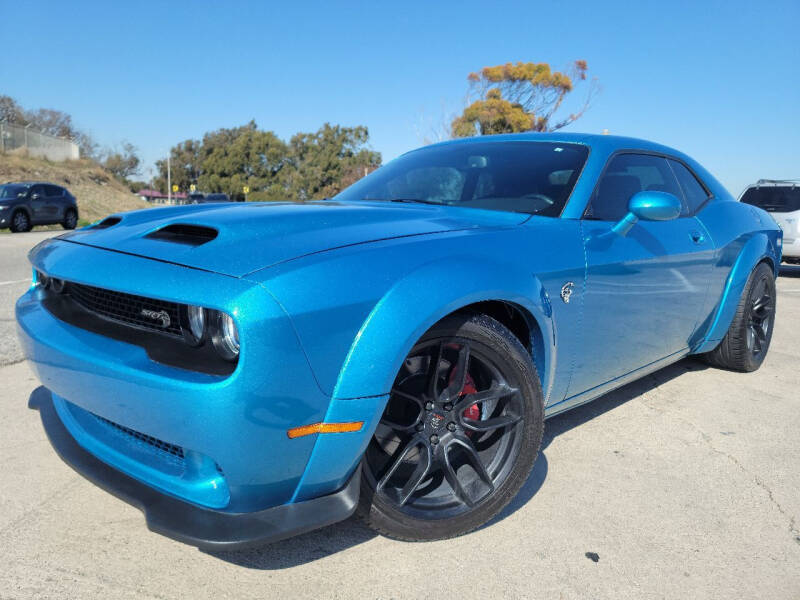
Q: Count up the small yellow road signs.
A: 3